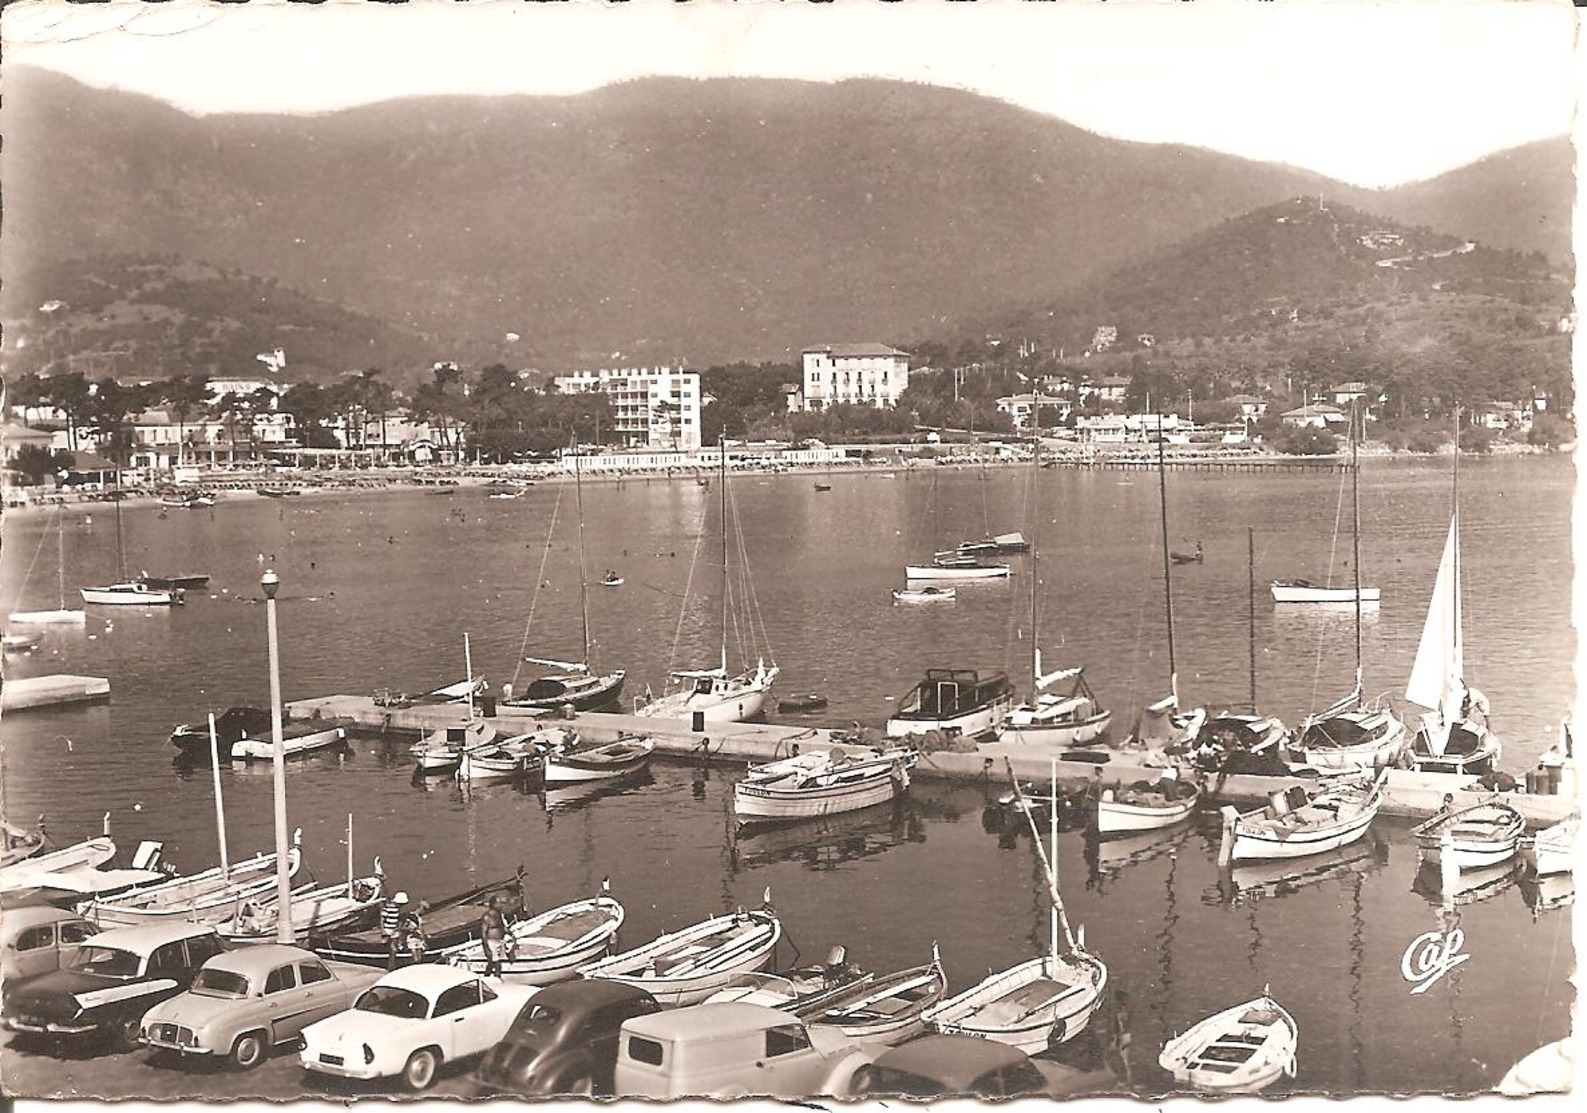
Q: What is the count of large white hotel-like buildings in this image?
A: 2